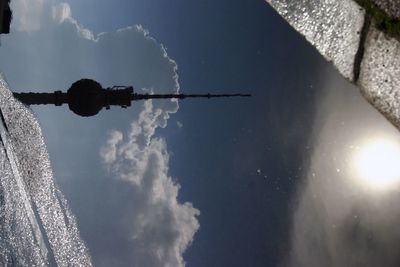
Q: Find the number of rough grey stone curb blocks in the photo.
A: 2